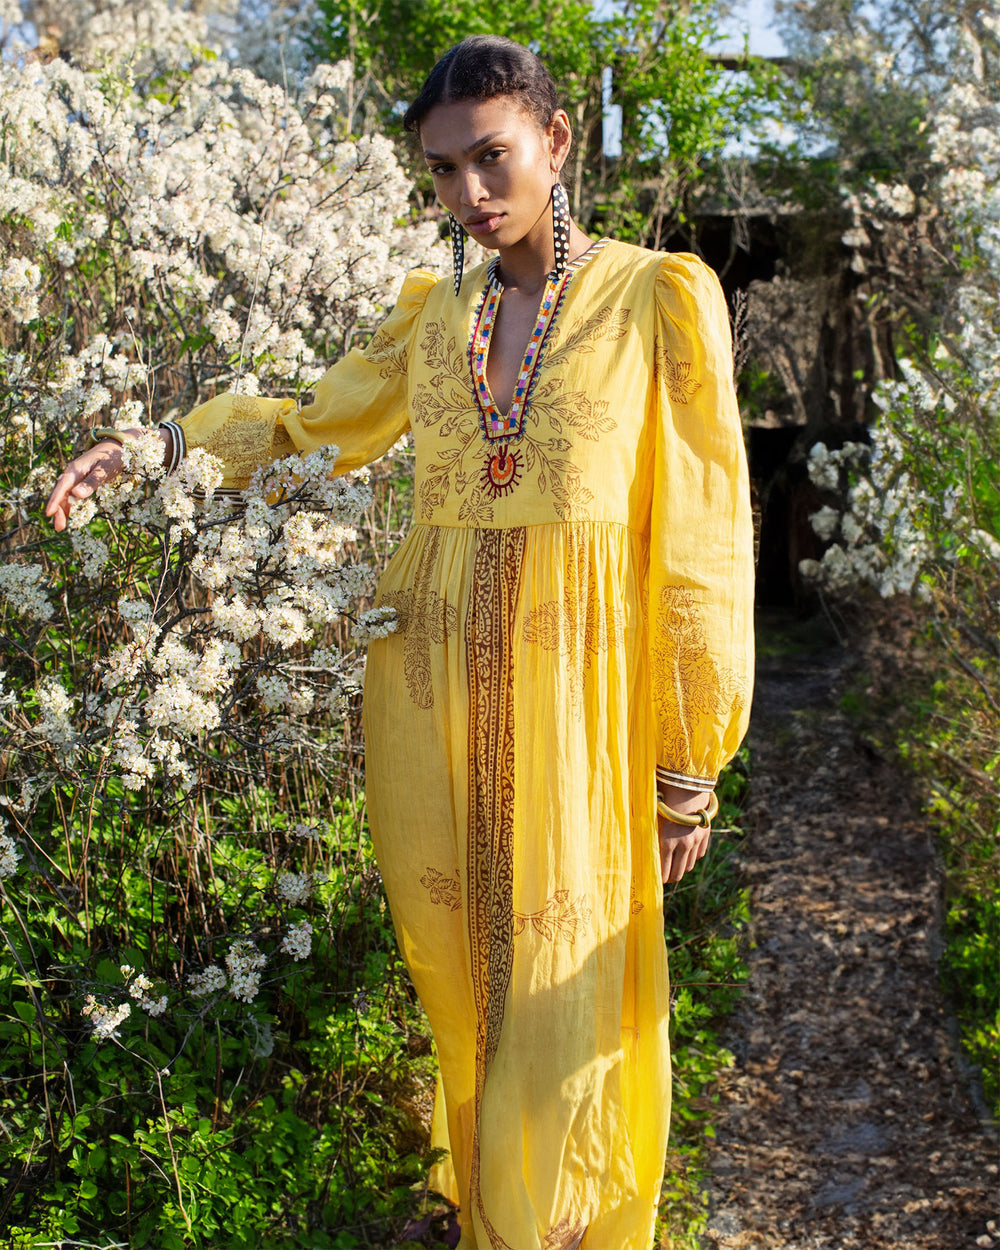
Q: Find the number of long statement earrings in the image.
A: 2